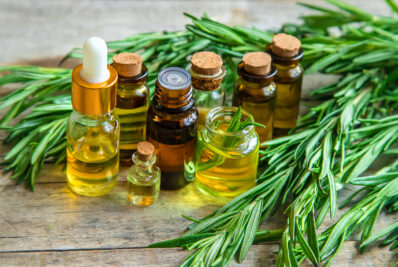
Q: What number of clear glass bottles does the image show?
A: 4